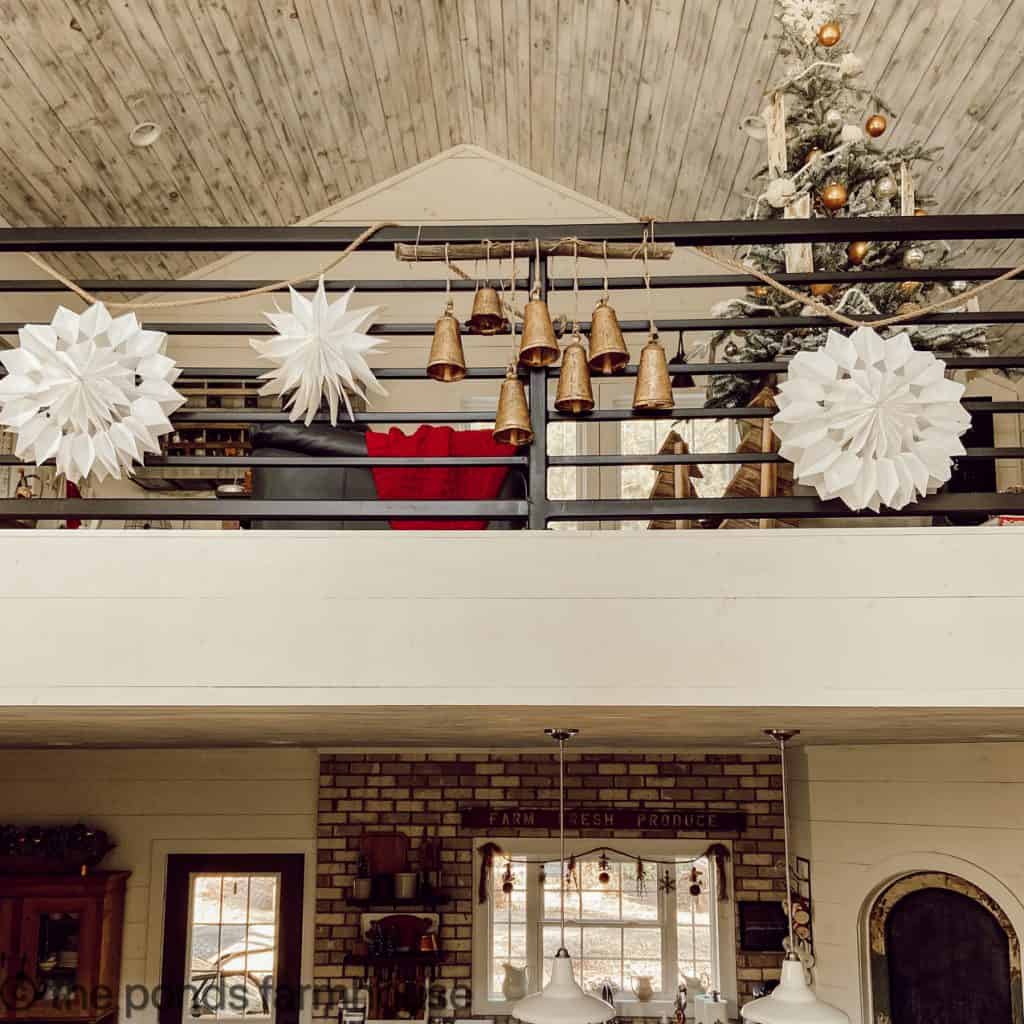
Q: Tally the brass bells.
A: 7